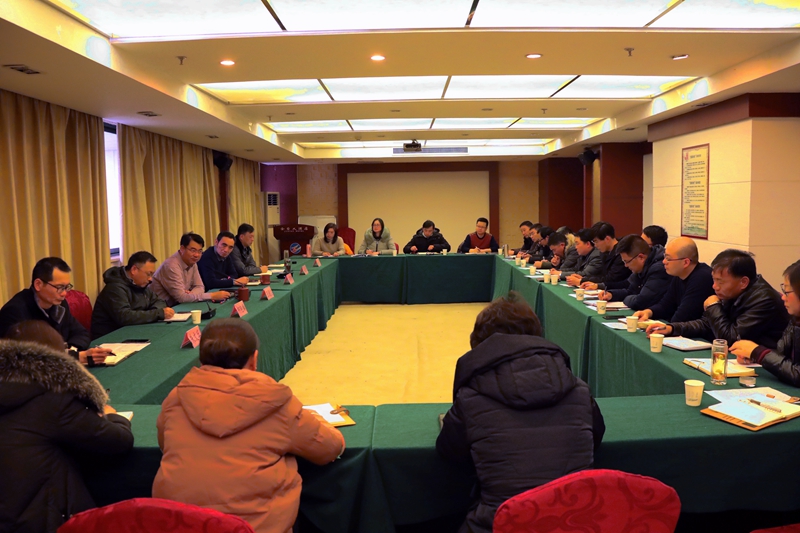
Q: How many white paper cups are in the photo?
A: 14